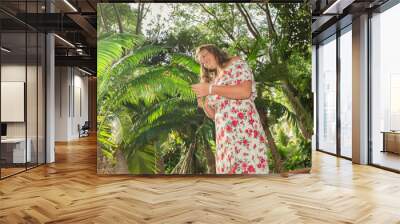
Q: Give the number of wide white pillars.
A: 2